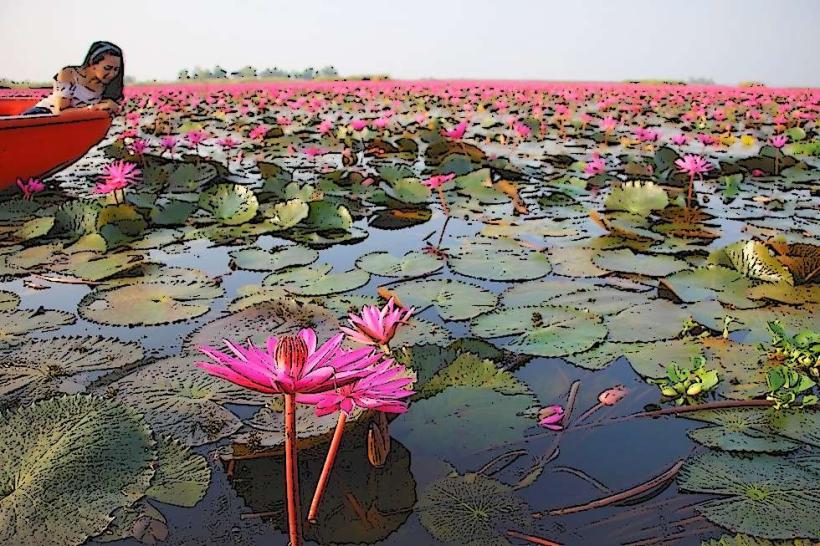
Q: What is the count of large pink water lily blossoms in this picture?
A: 3